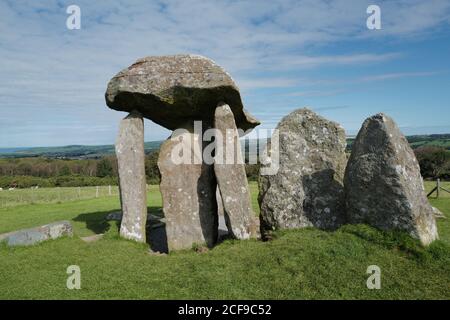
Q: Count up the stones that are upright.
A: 5